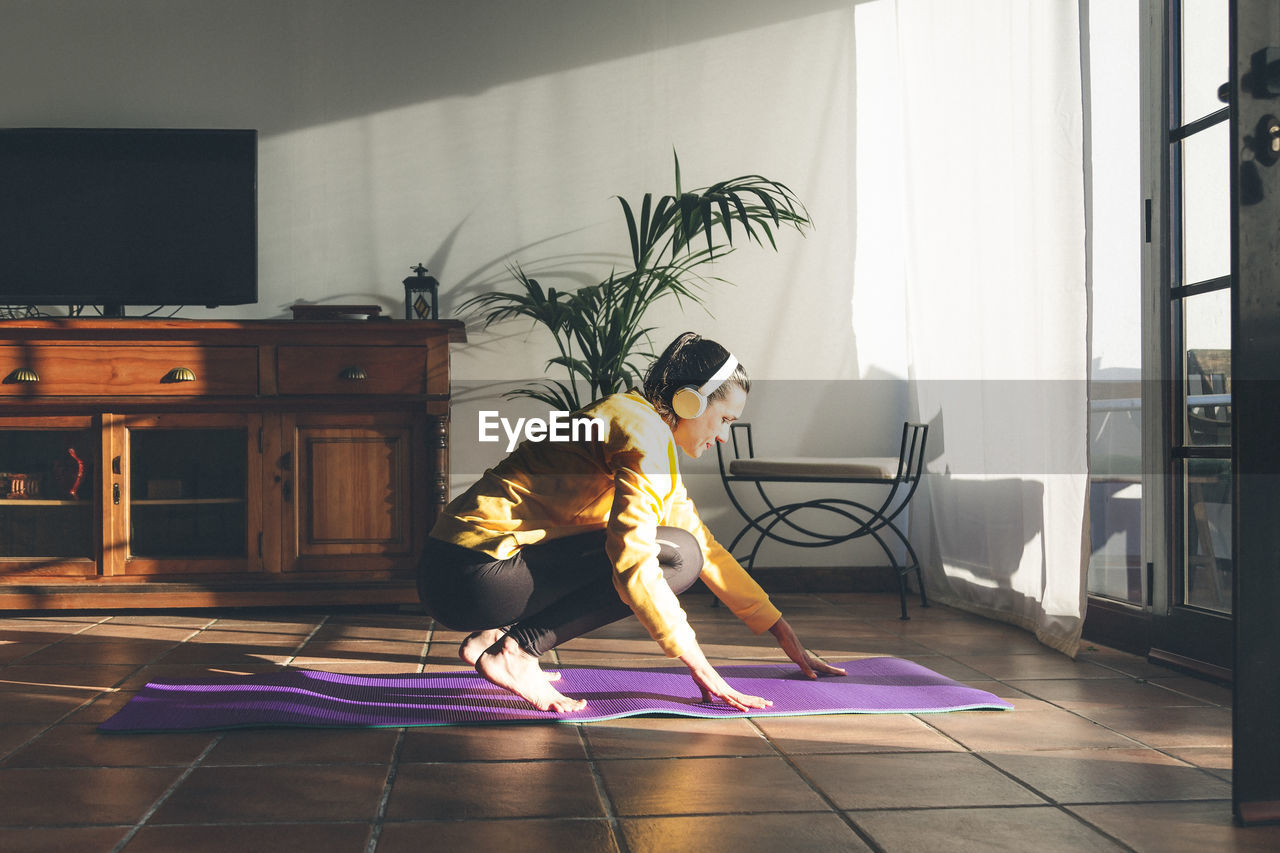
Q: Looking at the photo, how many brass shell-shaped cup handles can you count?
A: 3